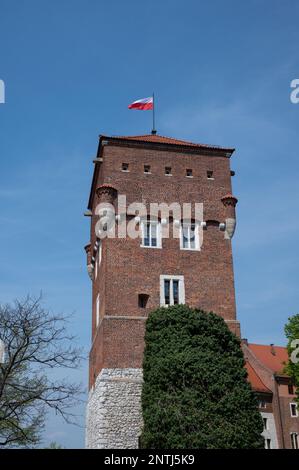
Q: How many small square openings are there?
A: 5